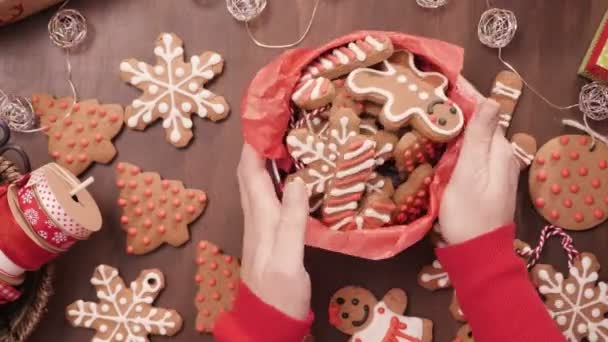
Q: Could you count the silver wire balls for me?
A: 6